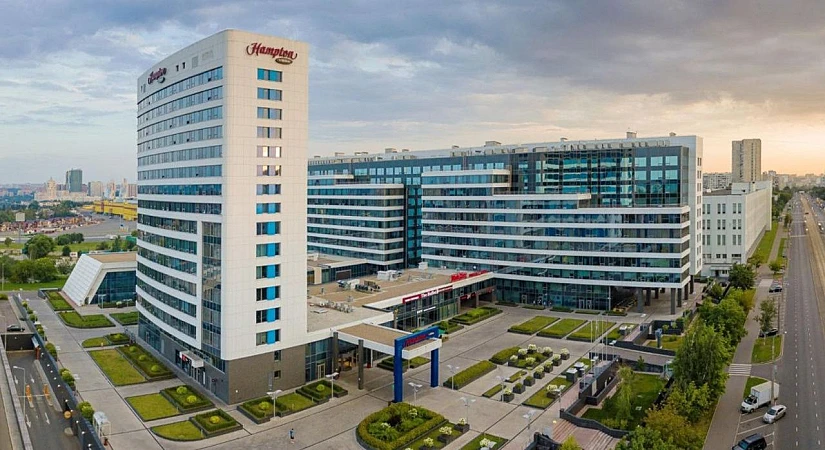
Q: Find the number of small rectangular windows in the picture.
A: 14